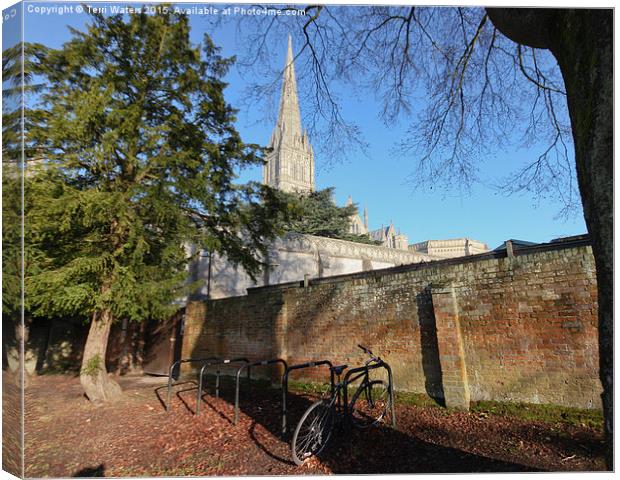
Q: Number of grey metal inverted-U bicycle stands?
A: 5